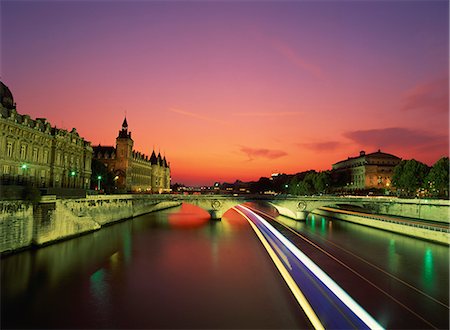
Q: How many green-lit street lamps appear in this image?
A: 3